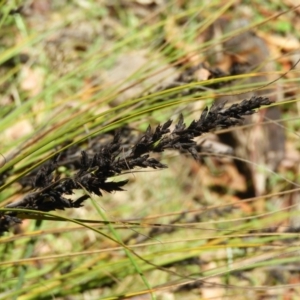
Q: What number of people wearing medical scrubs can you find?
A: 0